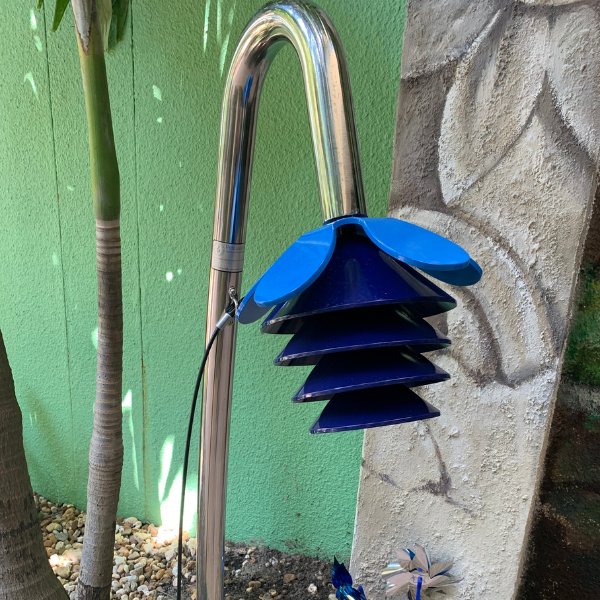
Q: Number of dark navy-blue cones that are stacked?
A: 4